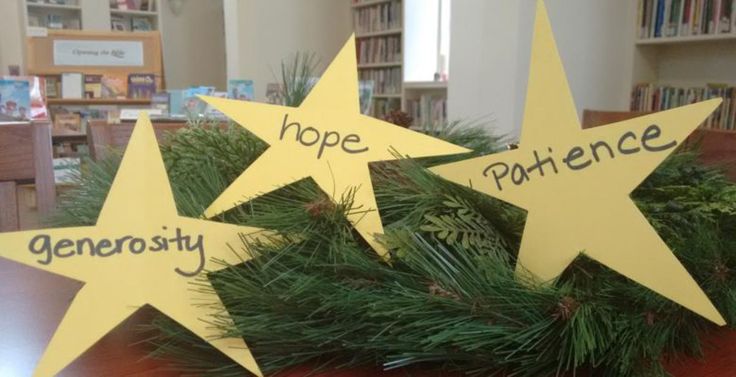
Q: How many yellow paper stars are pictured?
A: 3